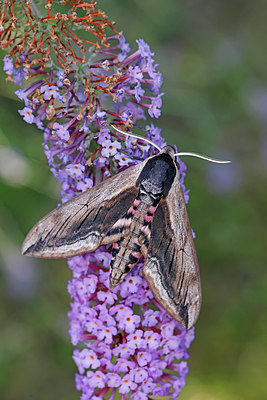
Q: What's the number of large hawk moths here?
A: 1